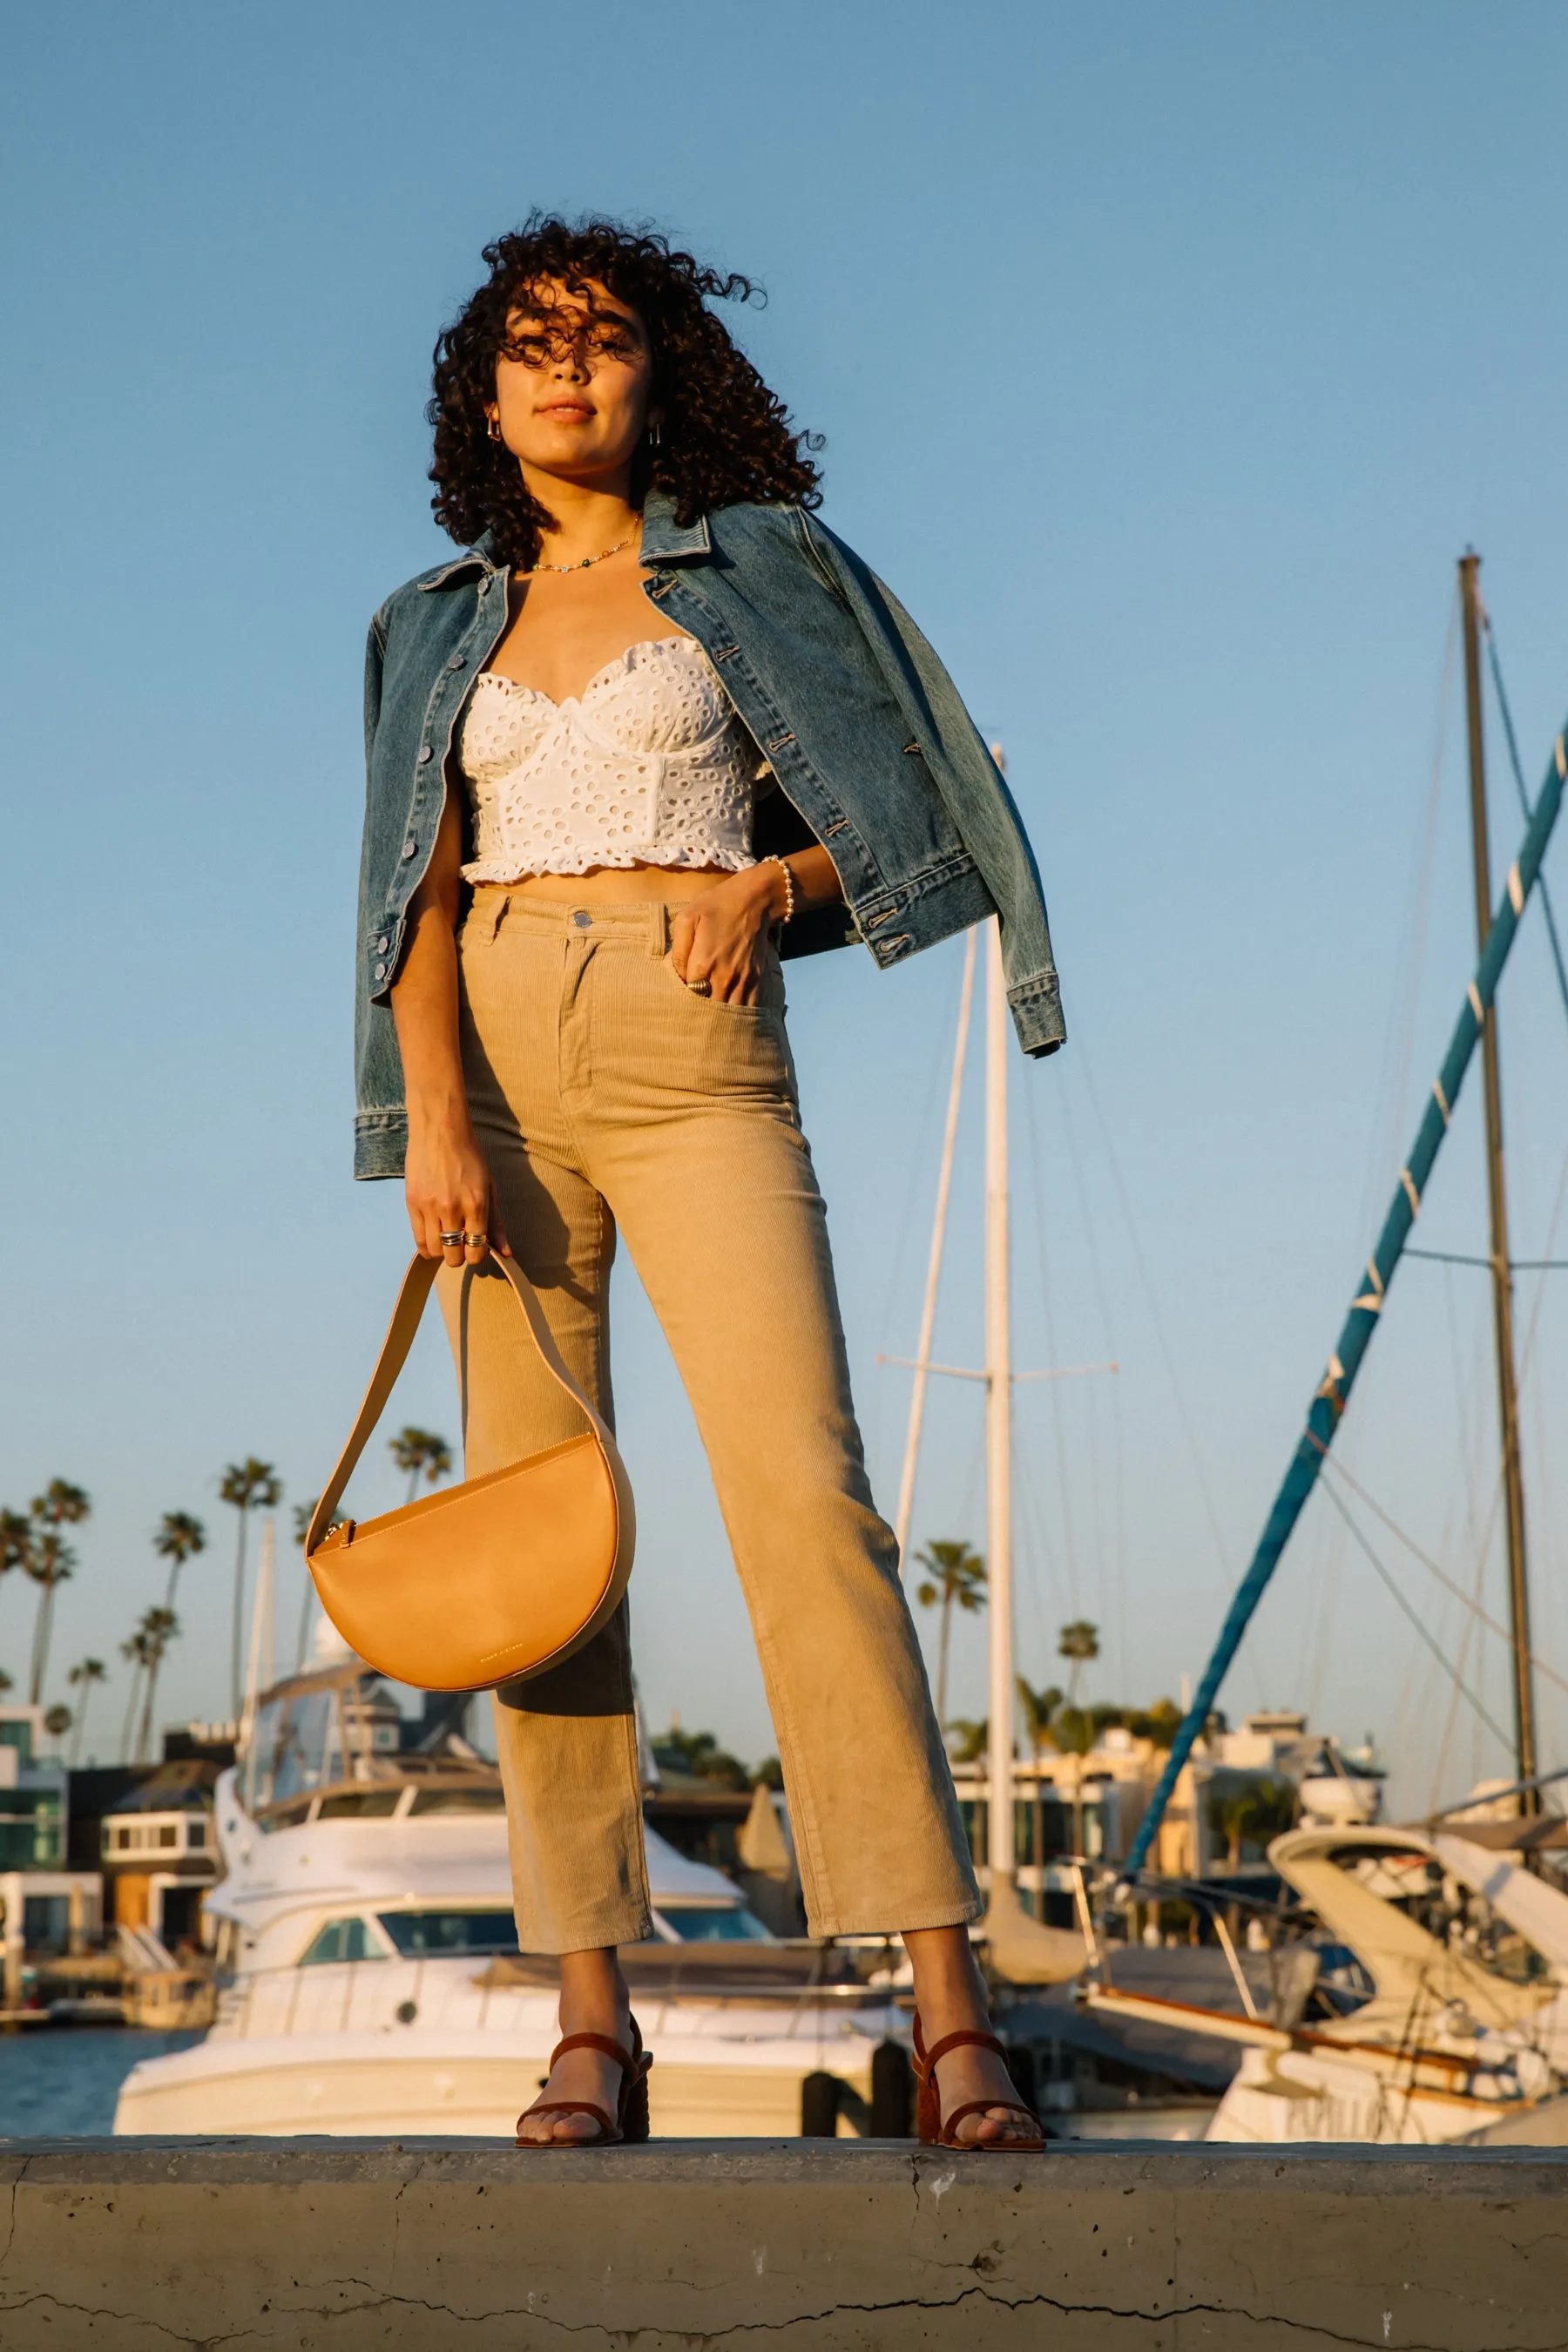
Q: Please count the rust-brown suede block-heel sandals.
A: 2